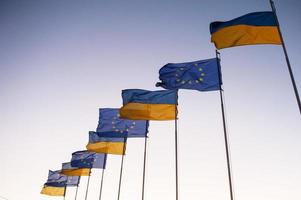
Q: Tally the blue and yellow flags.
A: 5